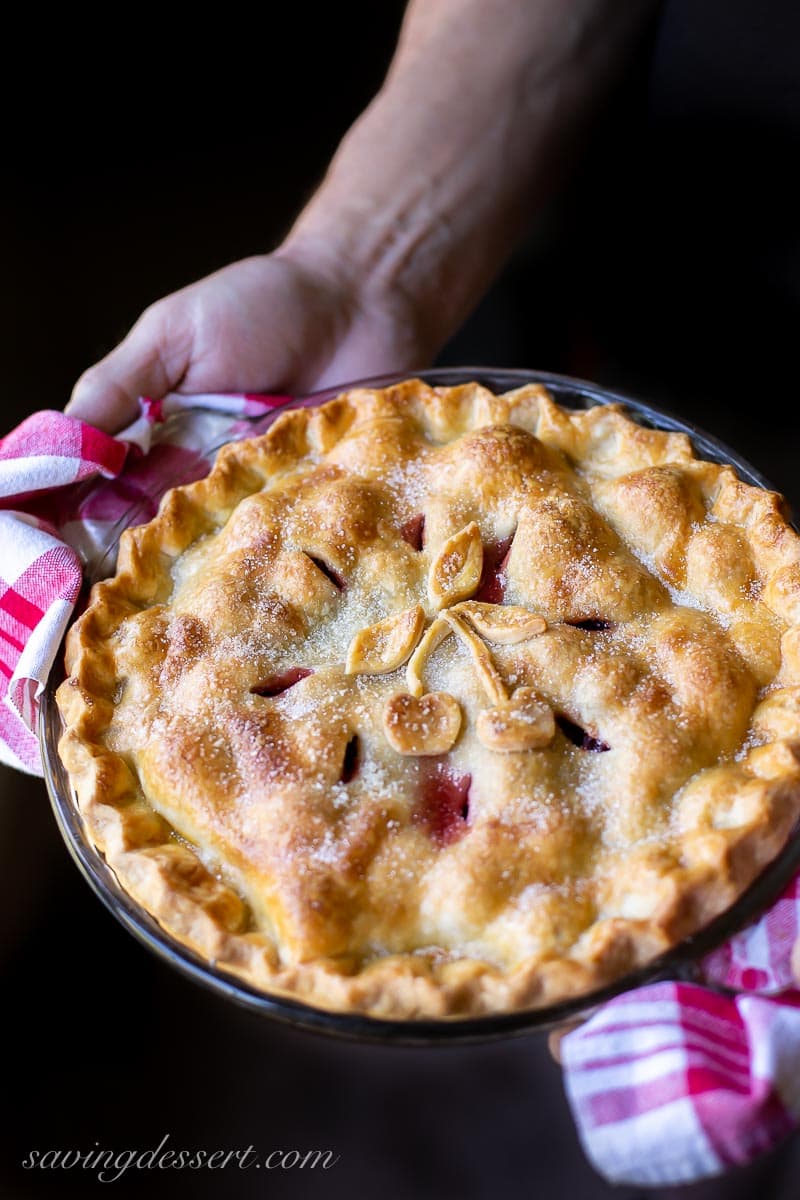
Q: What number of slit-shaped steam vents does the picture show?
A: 8